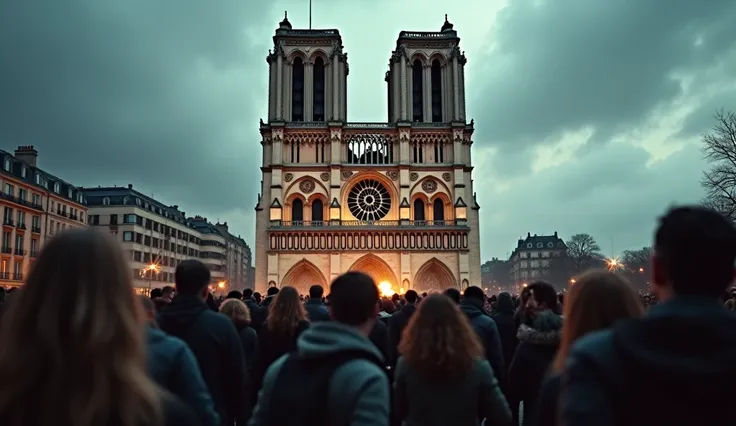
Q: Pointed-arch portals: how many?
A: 3